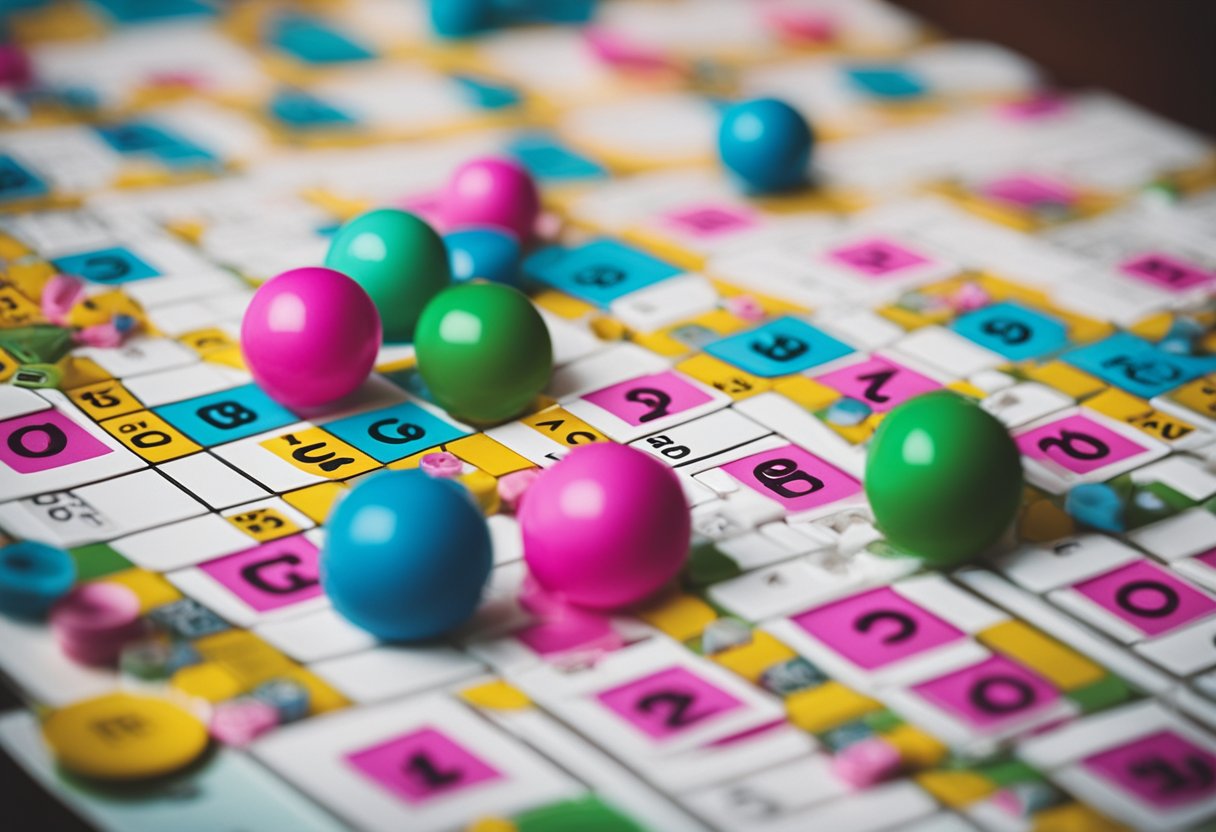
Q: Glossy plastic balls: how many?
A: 9